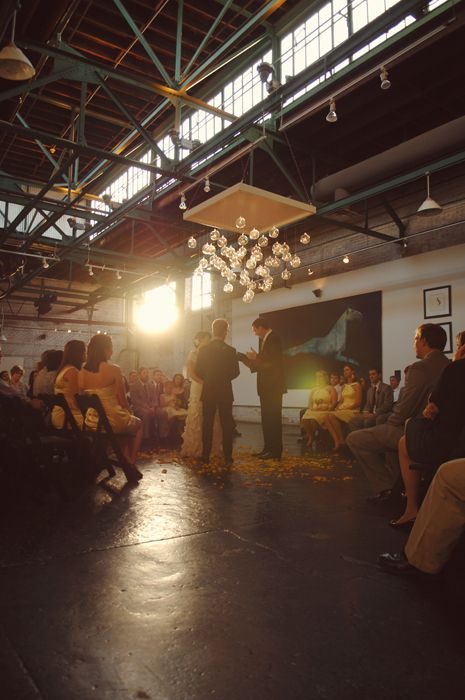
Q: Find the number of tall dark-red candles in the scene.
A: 0